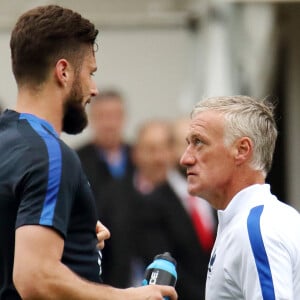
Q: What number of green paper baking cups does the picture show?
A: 0